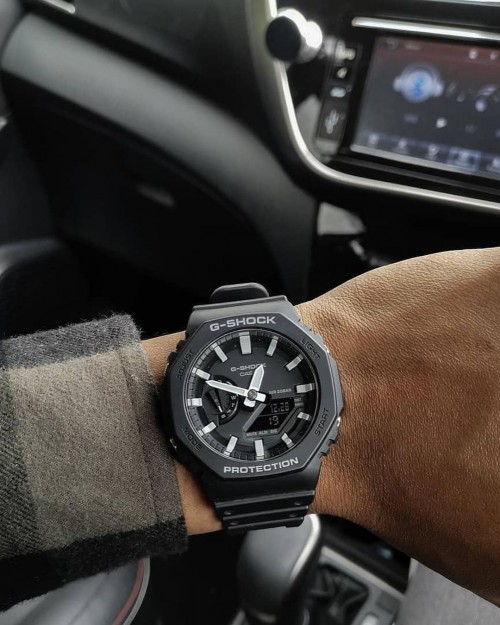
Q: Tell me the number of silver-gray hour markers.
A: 12